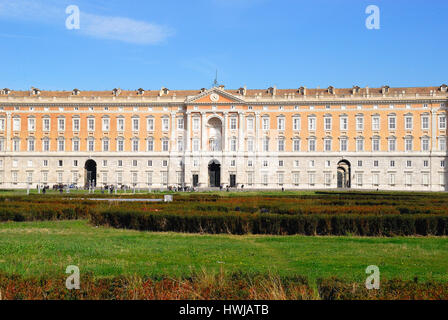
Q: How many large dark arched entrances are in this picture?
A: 3